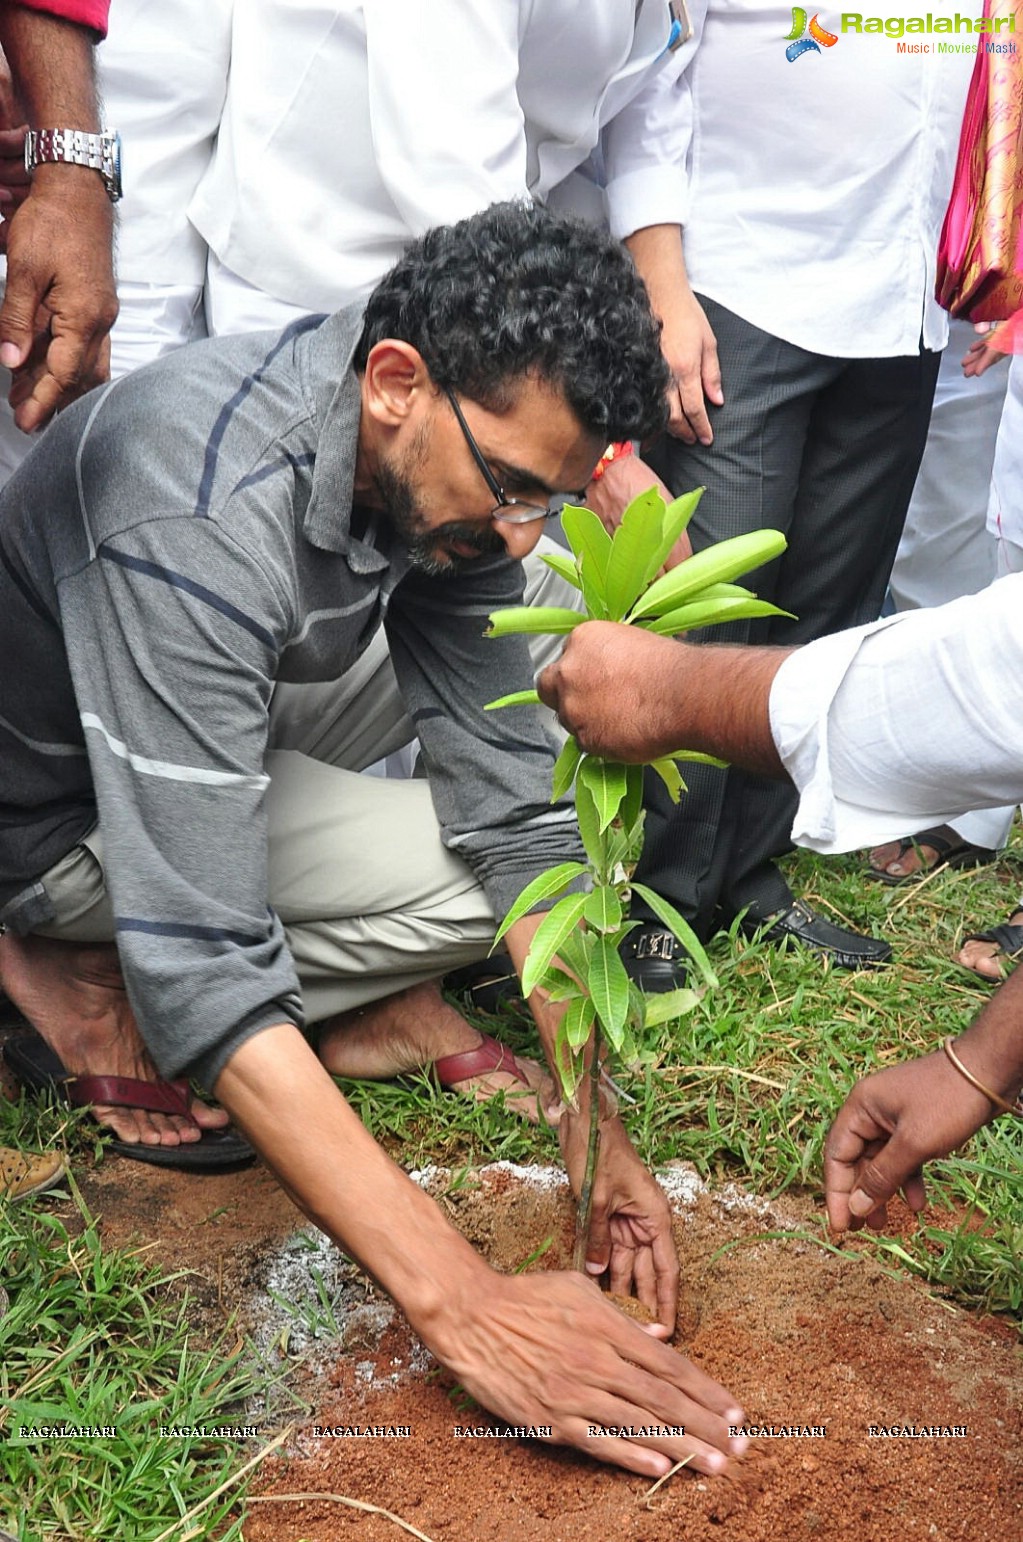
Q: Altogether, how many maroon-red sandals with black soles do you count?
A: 2